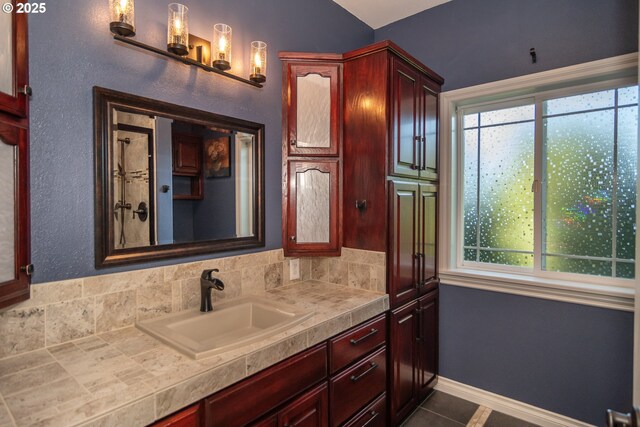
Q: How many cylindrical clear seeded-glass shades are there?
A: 4